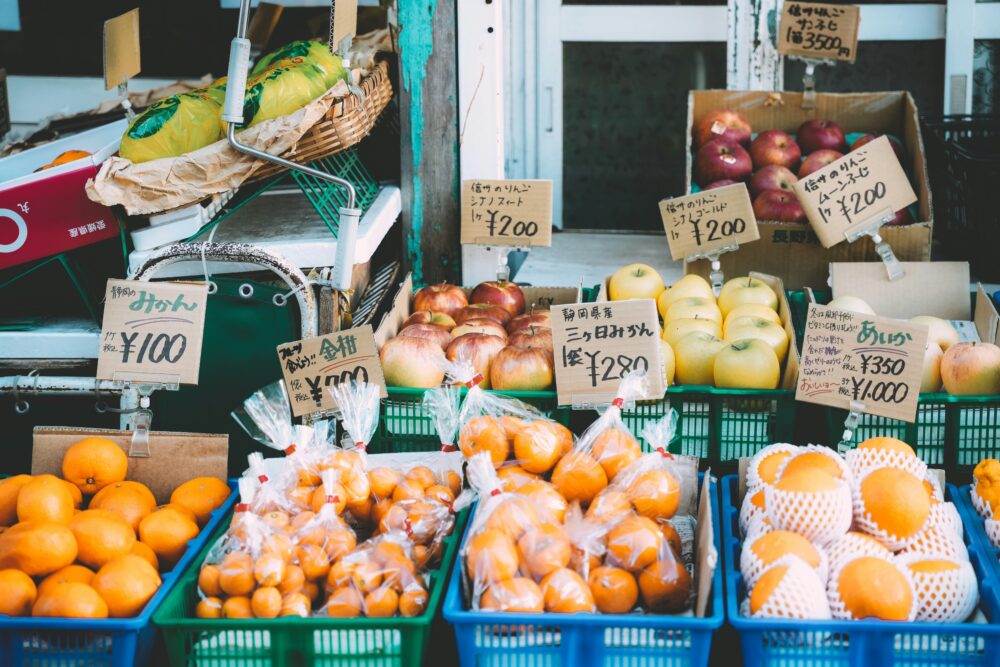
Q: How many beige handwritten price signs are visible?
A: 8